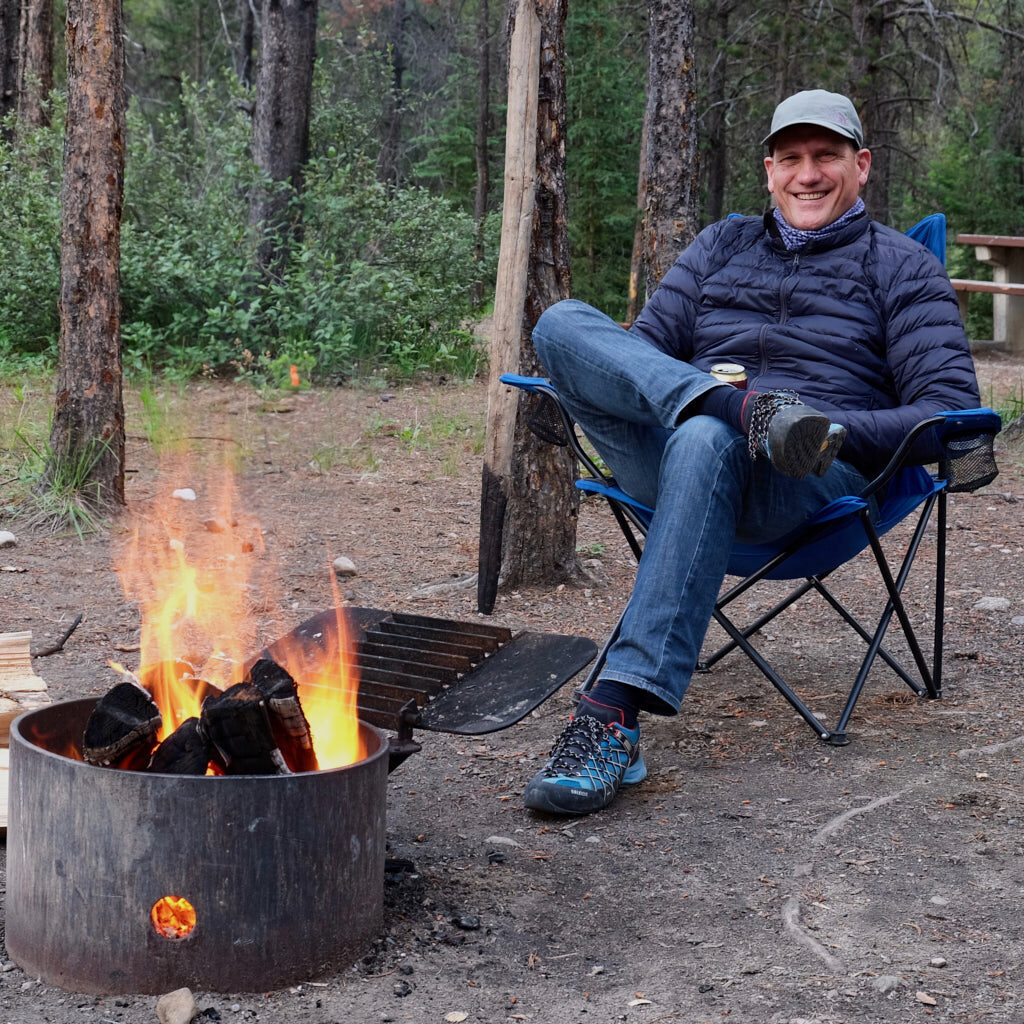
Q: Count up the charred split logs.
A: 4